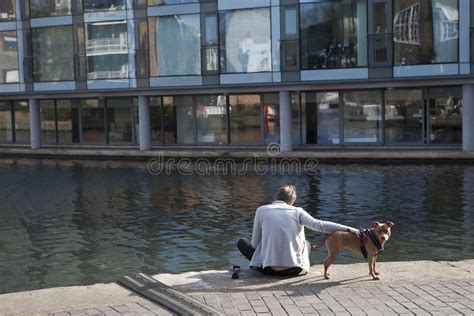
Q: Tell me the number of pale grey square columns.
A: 4